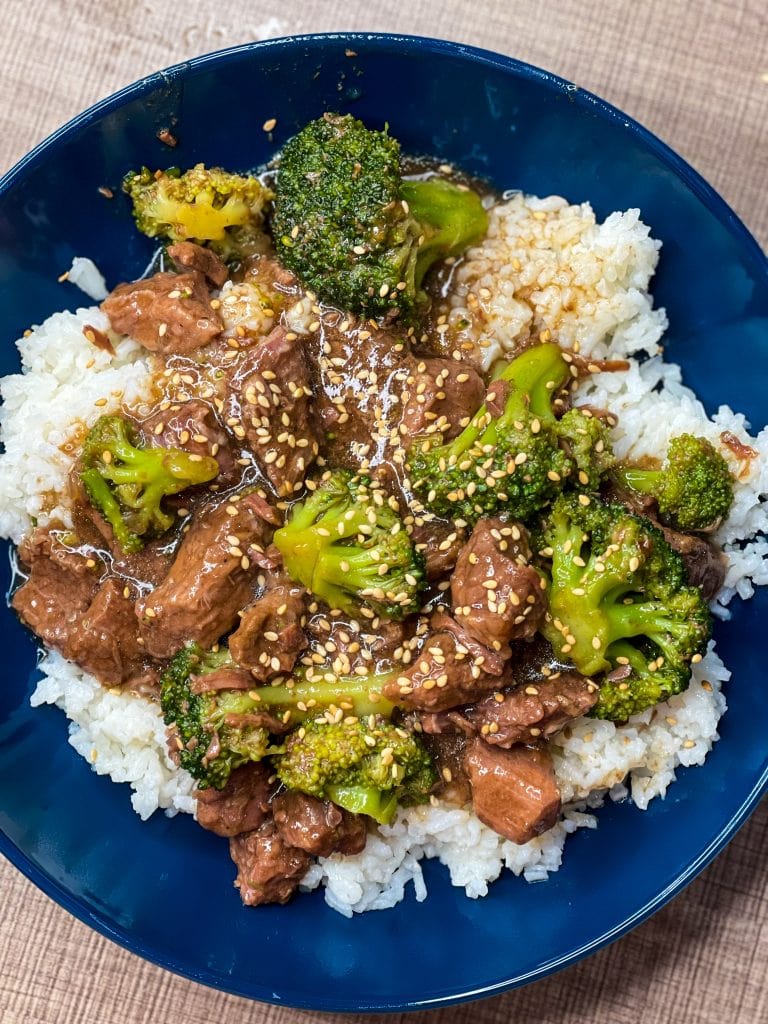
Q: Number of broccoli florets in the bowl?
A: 9